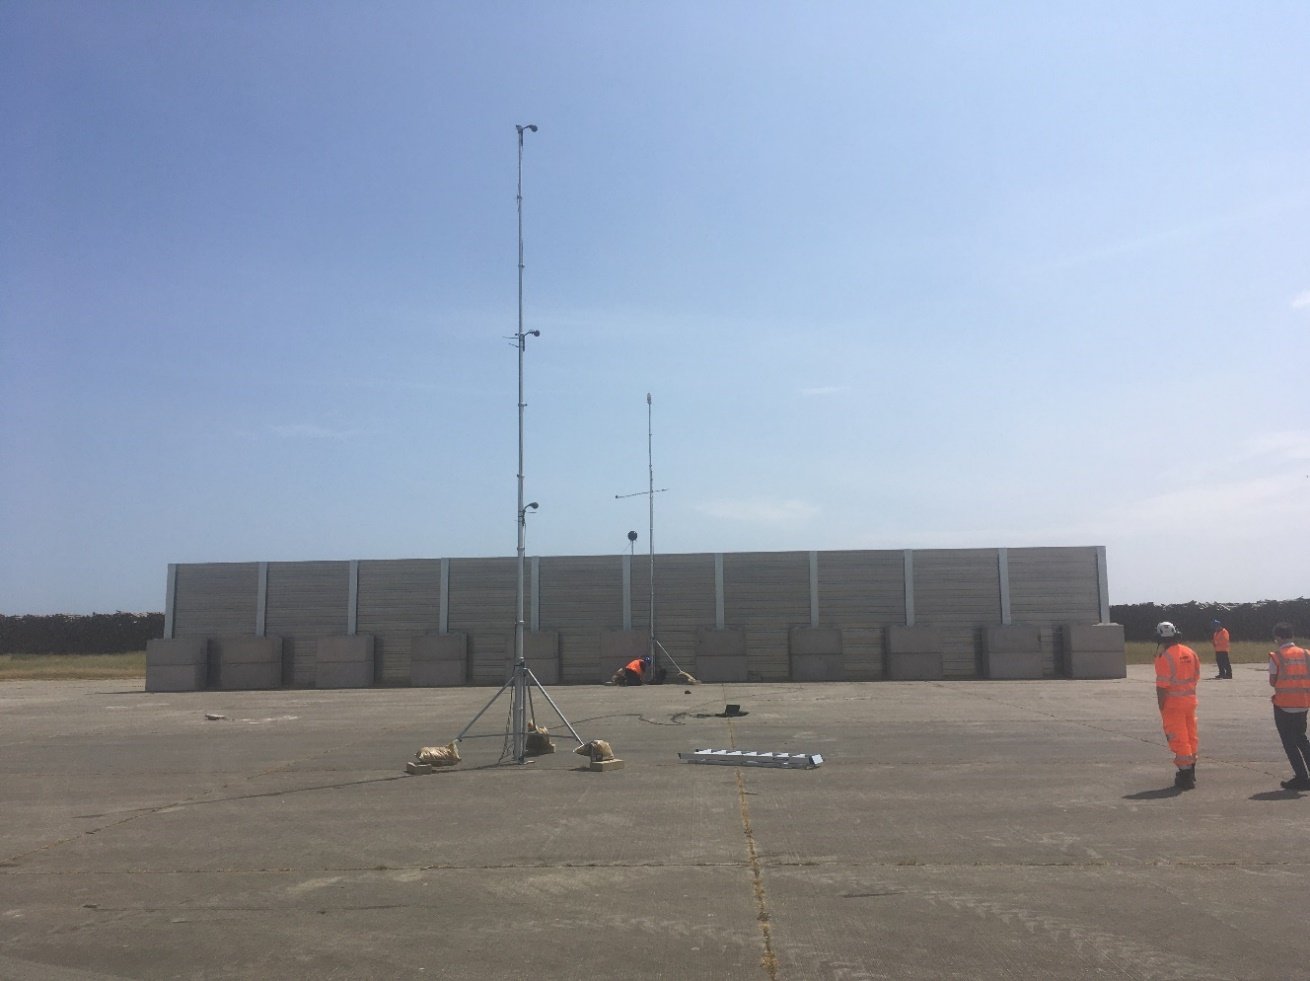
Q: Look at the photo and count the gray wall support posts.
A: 11